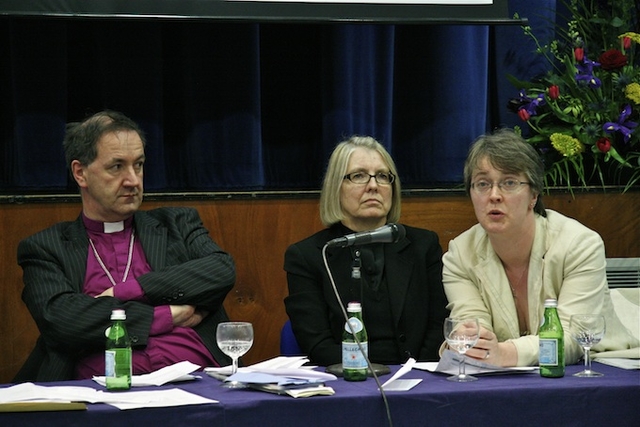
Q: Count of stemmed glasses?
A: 3